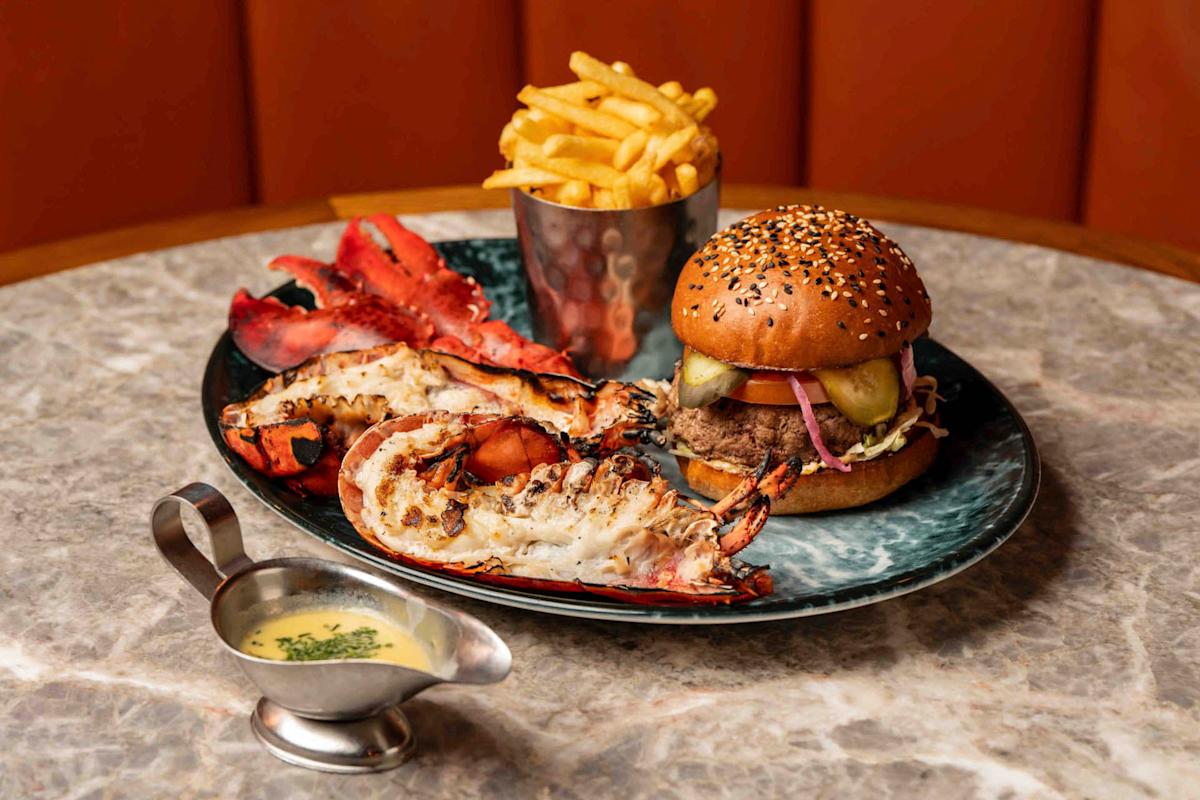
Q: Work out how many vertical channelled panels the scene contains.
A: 5